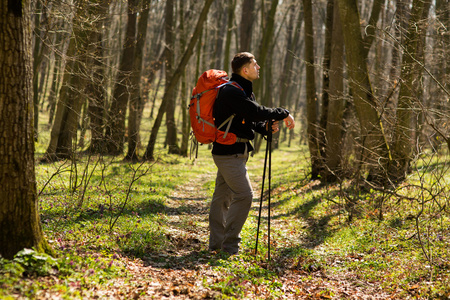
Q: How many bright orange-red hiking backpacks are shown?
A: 1